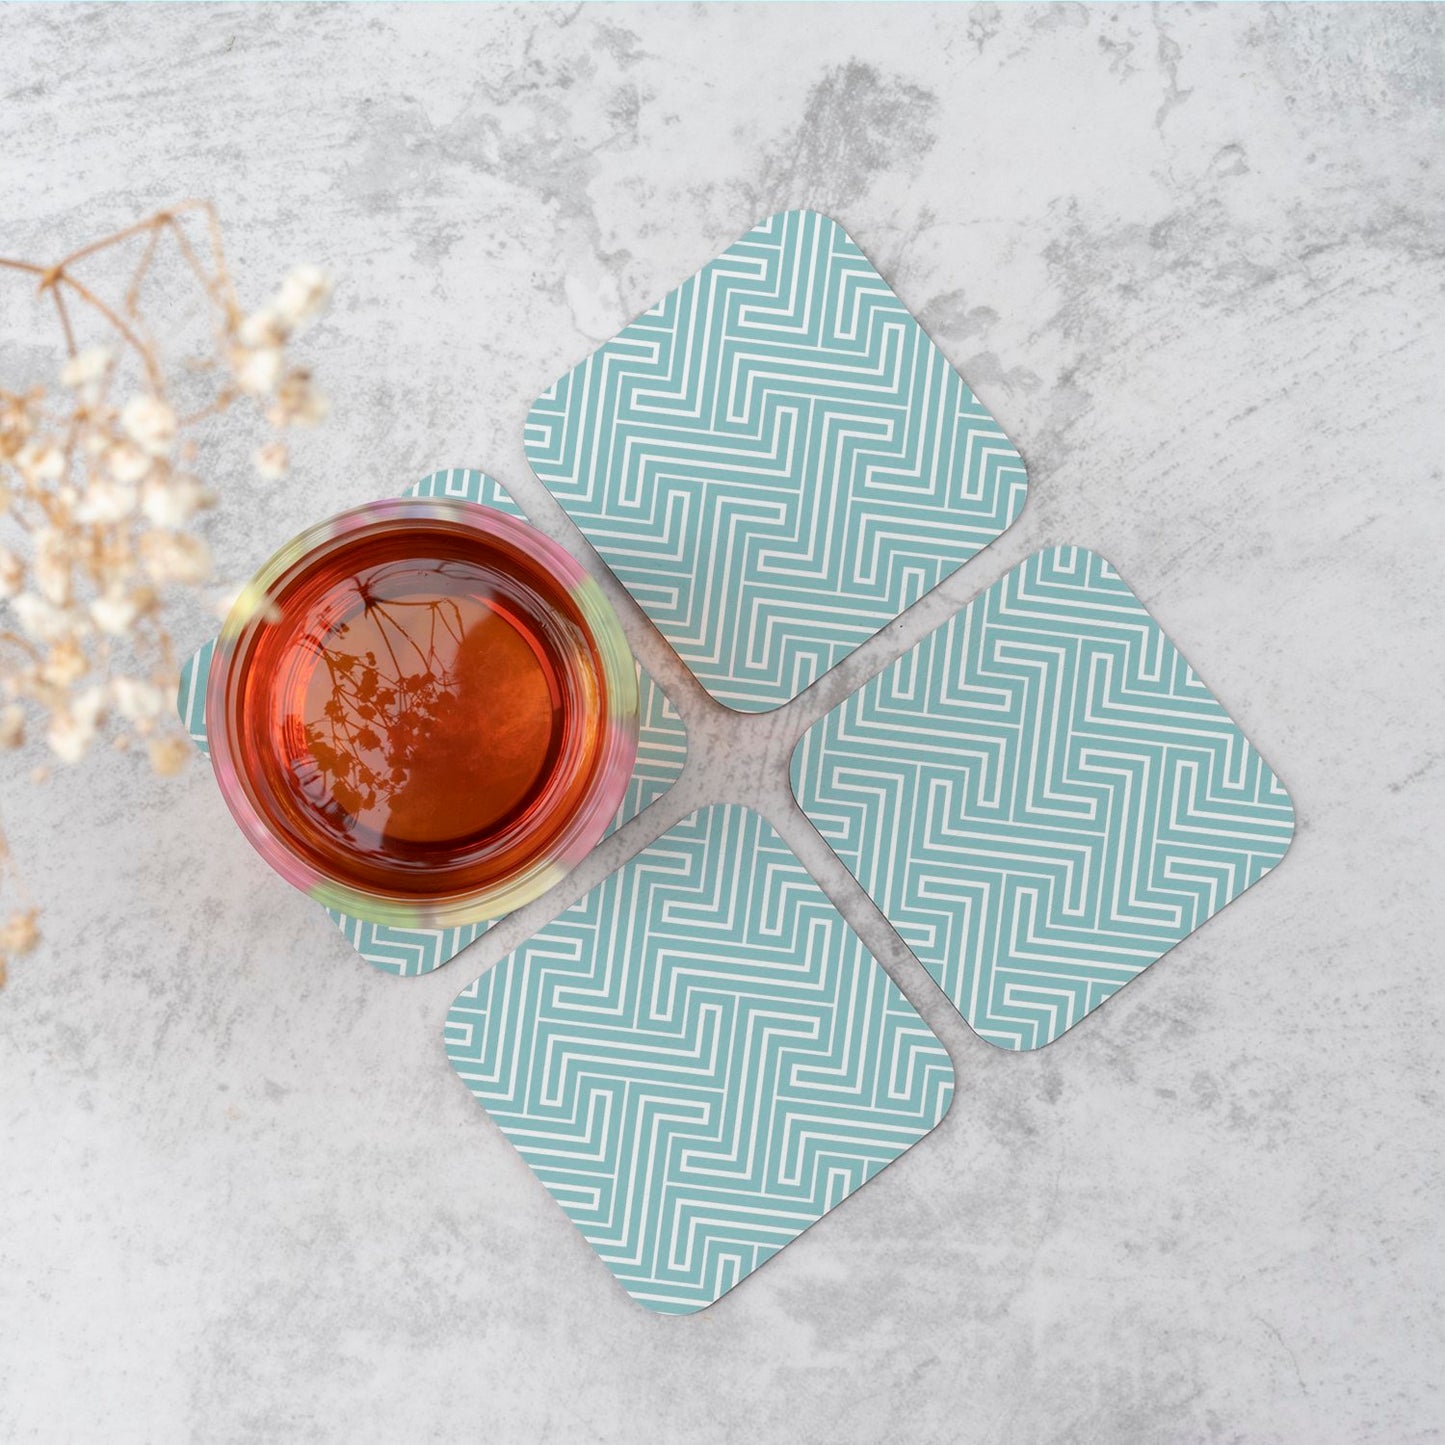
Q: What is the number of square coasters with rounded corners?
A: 4